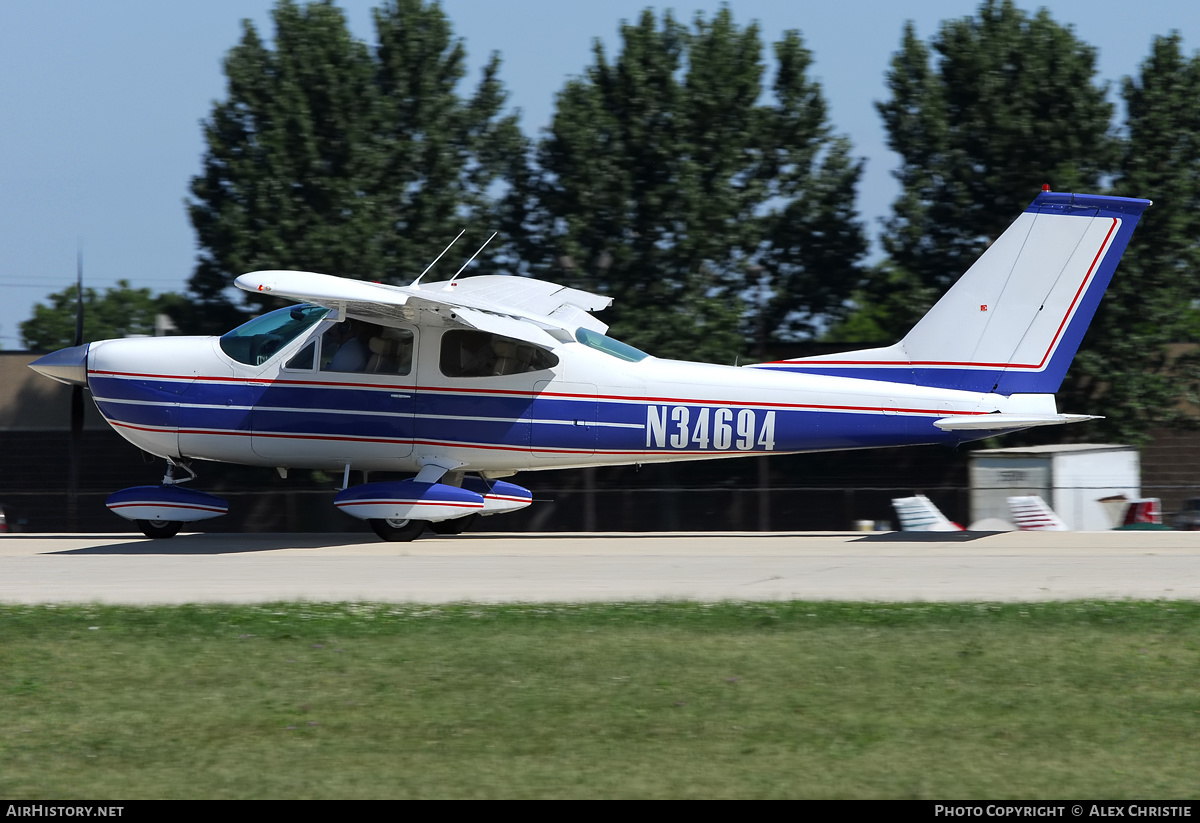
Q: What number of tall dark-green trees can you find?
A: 4